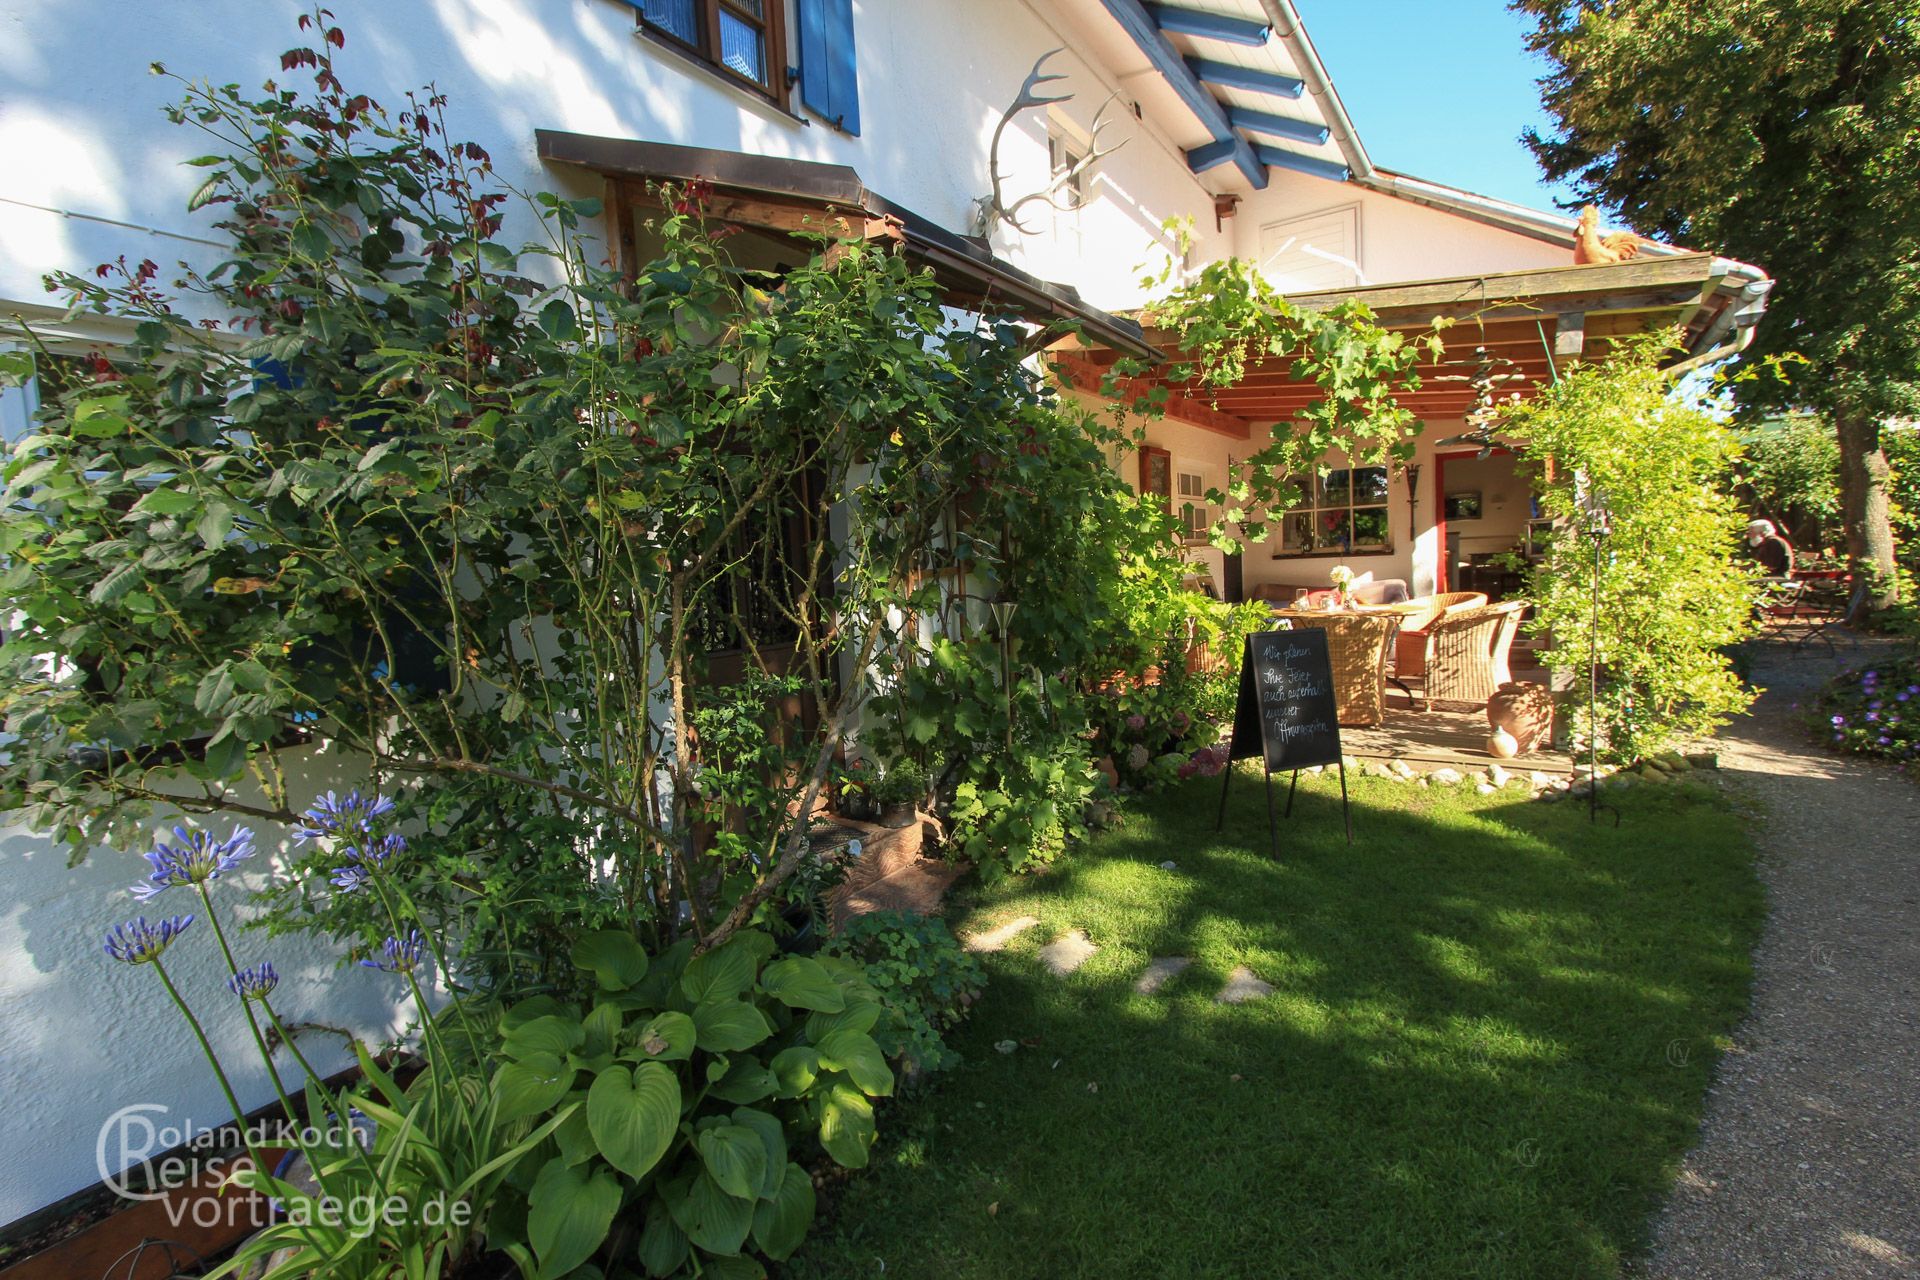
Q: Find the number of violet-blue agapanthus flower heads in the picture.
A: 6